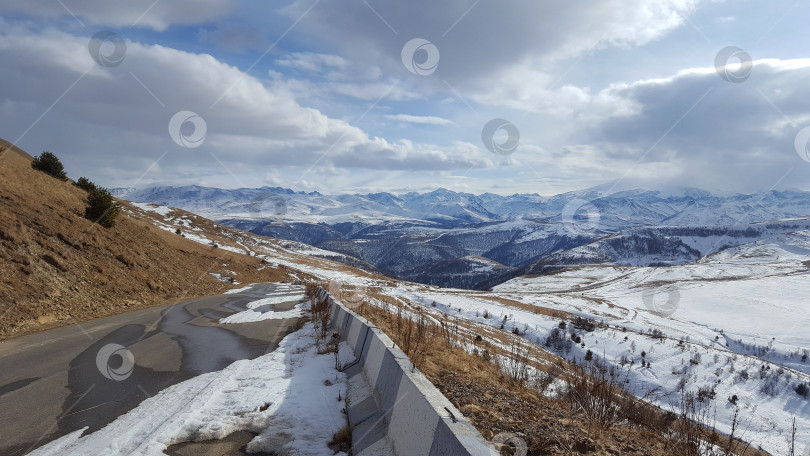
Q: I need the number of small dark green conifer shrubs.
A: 3